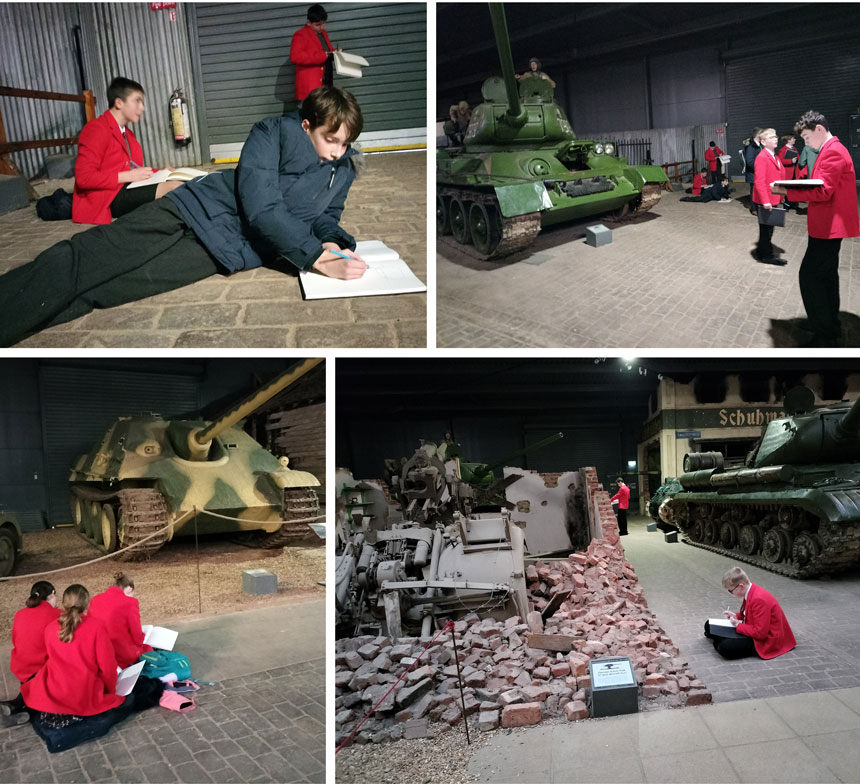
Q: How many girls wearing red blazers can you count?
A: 3